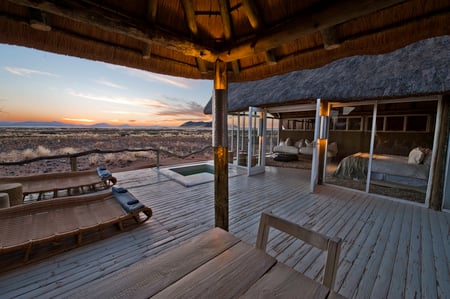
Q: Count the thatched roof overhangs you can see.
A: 2